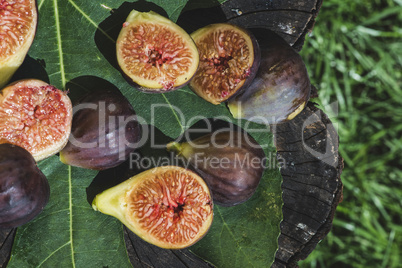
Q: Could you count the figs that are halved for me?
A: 5